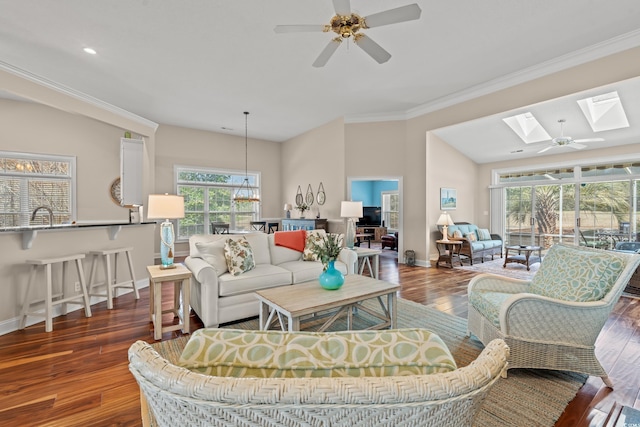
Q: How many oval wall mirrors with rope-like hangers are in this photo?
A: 3